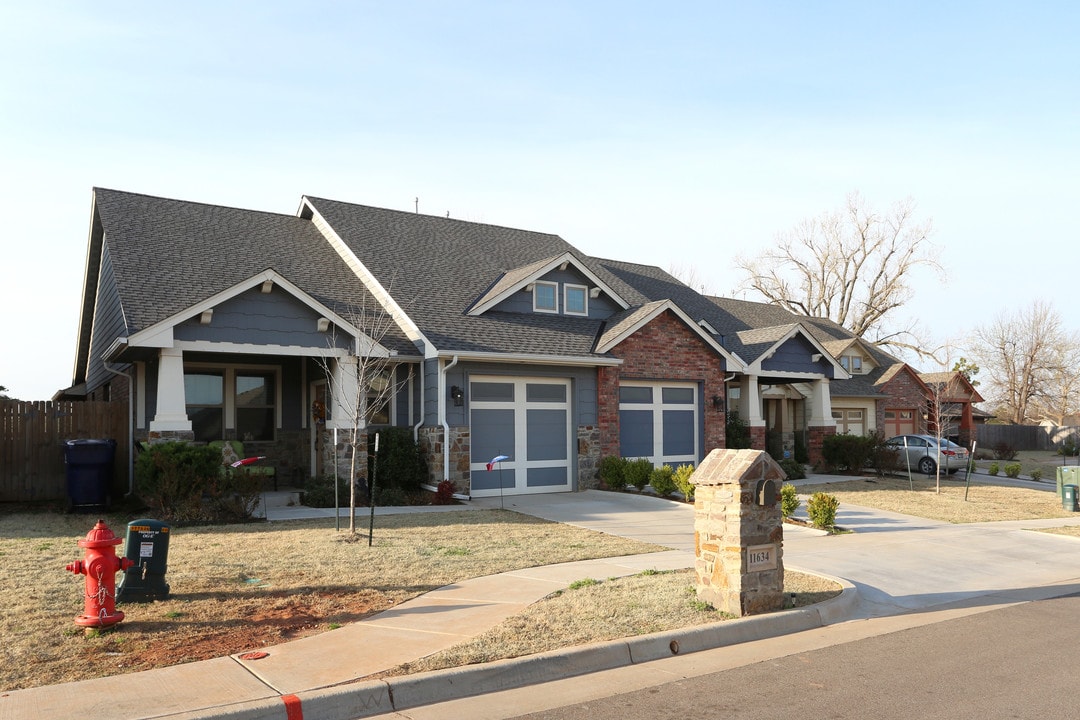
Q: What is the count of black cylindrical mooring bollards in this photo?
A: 0